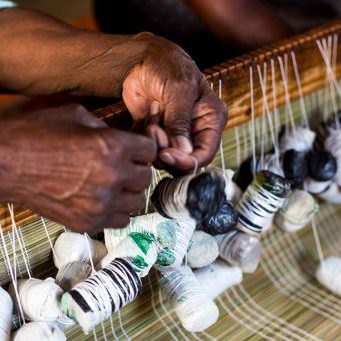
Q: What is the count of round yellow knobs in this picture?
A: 0